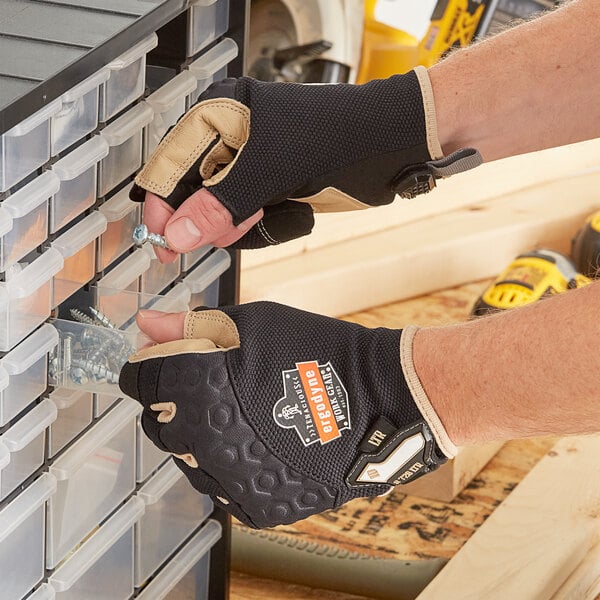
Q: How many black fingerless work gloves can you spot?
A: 2